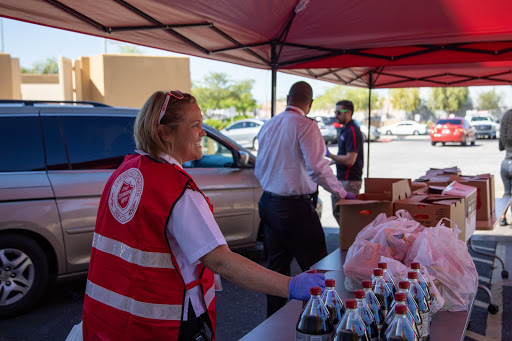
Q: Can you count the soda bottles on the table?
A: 13